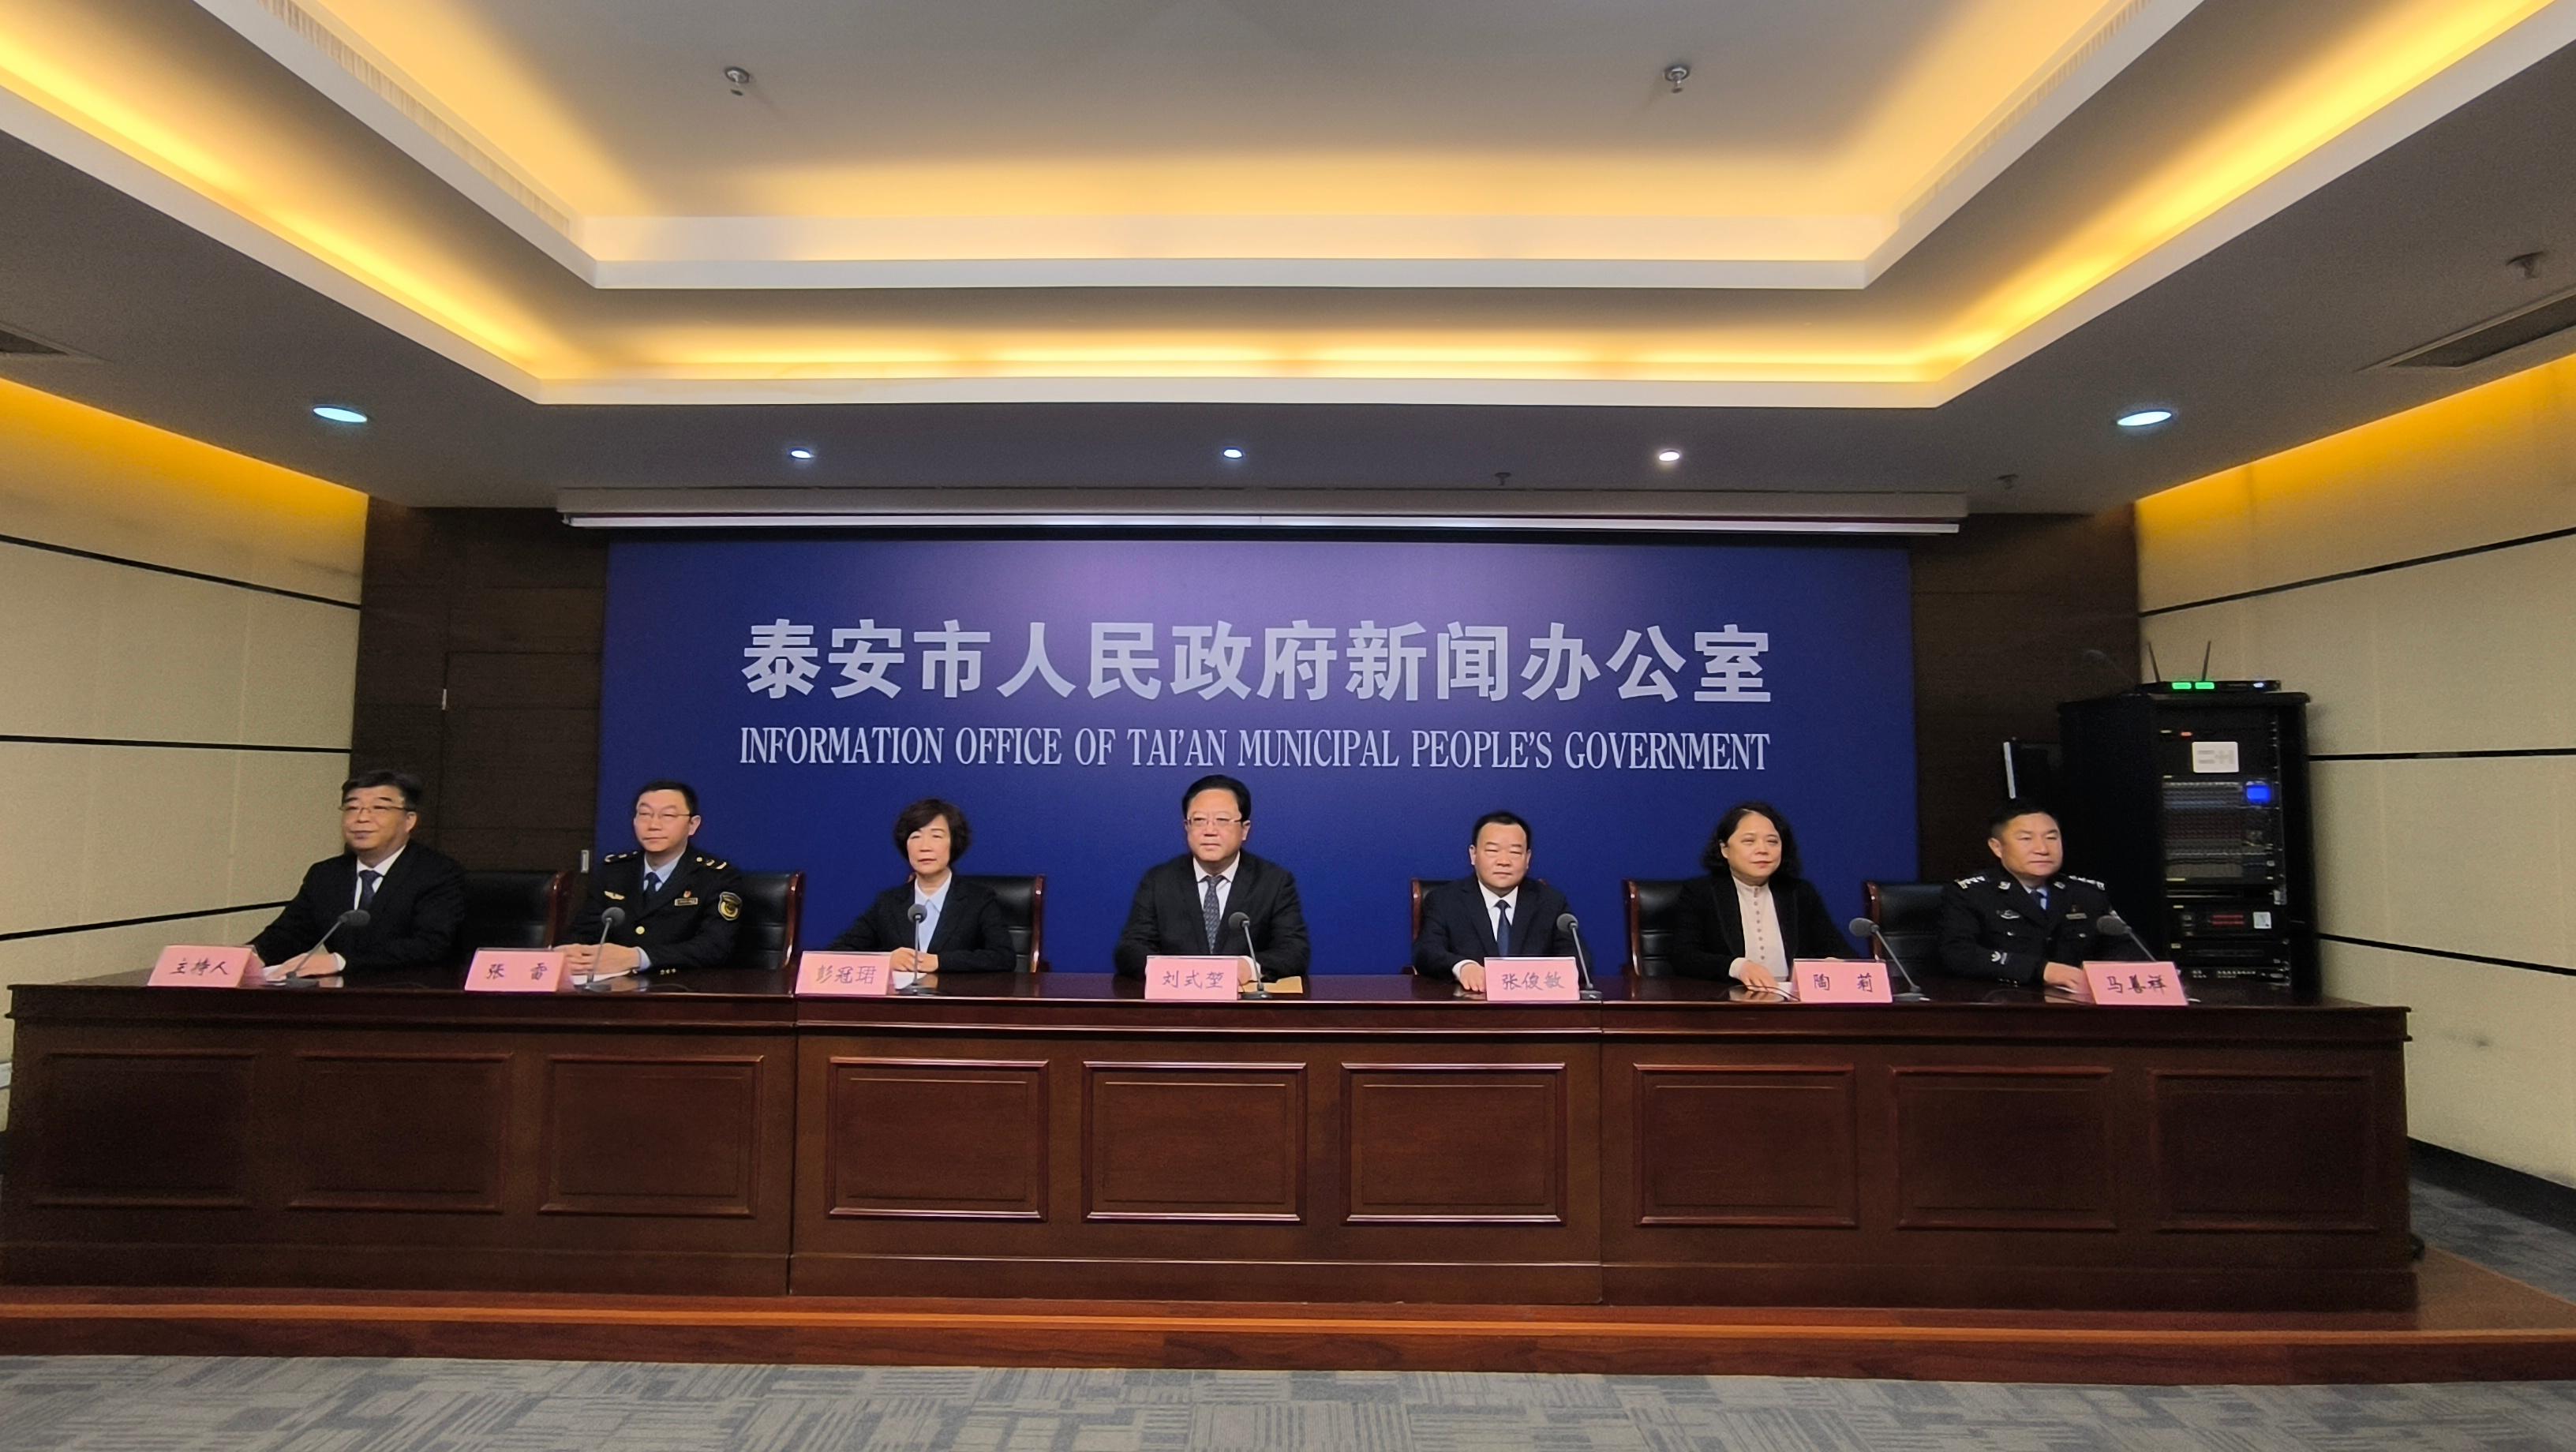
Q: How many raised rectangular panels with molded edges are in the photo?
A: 9